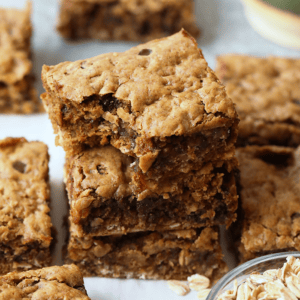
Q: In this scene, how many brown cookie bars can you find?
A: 9